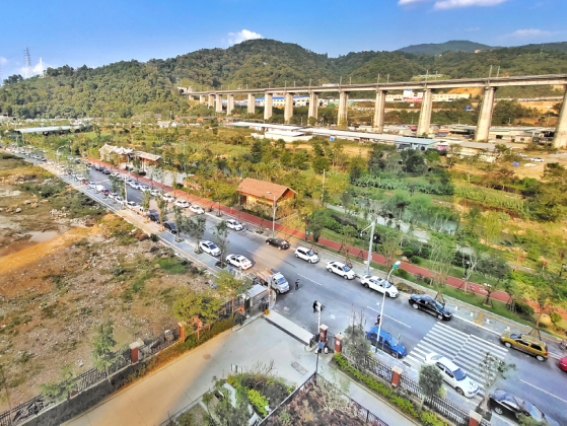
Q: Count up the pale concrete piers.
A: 14